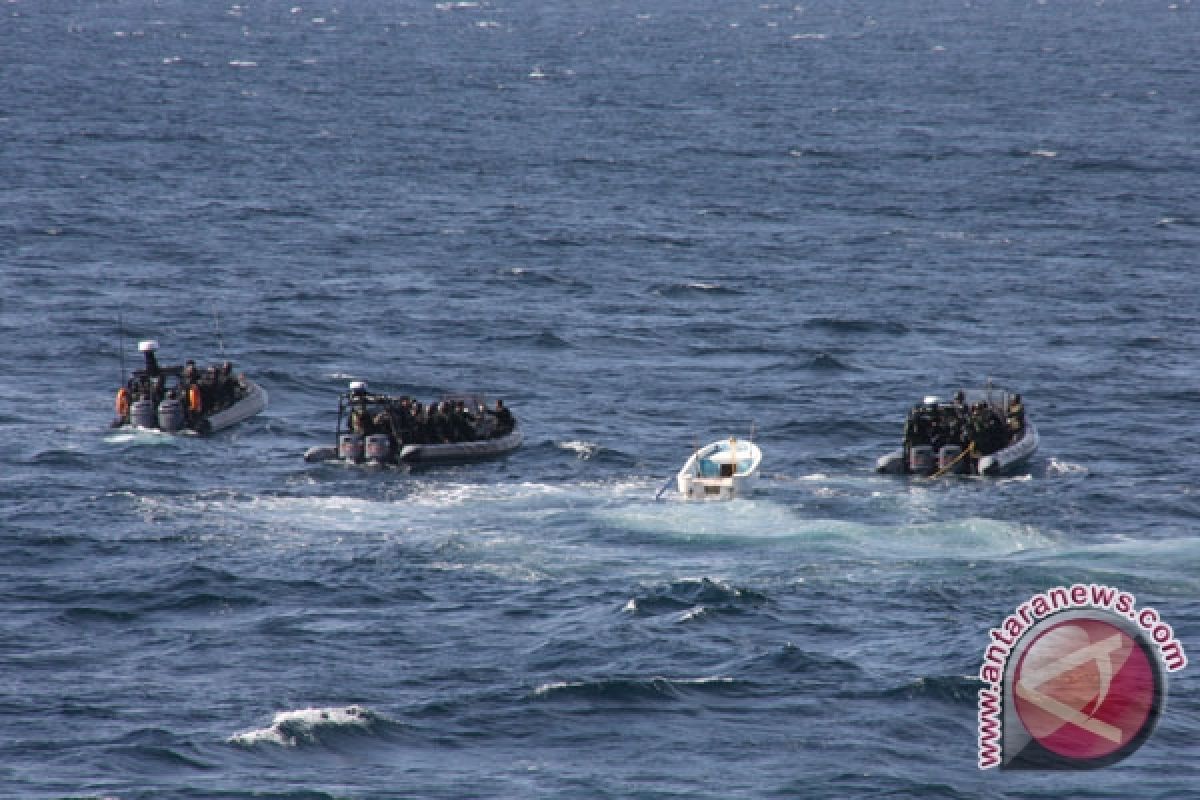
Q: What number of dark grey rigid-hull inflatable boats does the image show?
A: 3